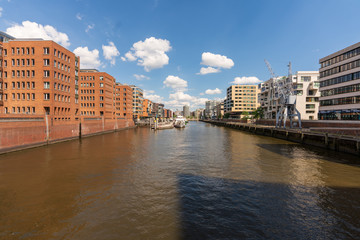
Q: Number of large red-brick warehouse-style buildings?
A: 3